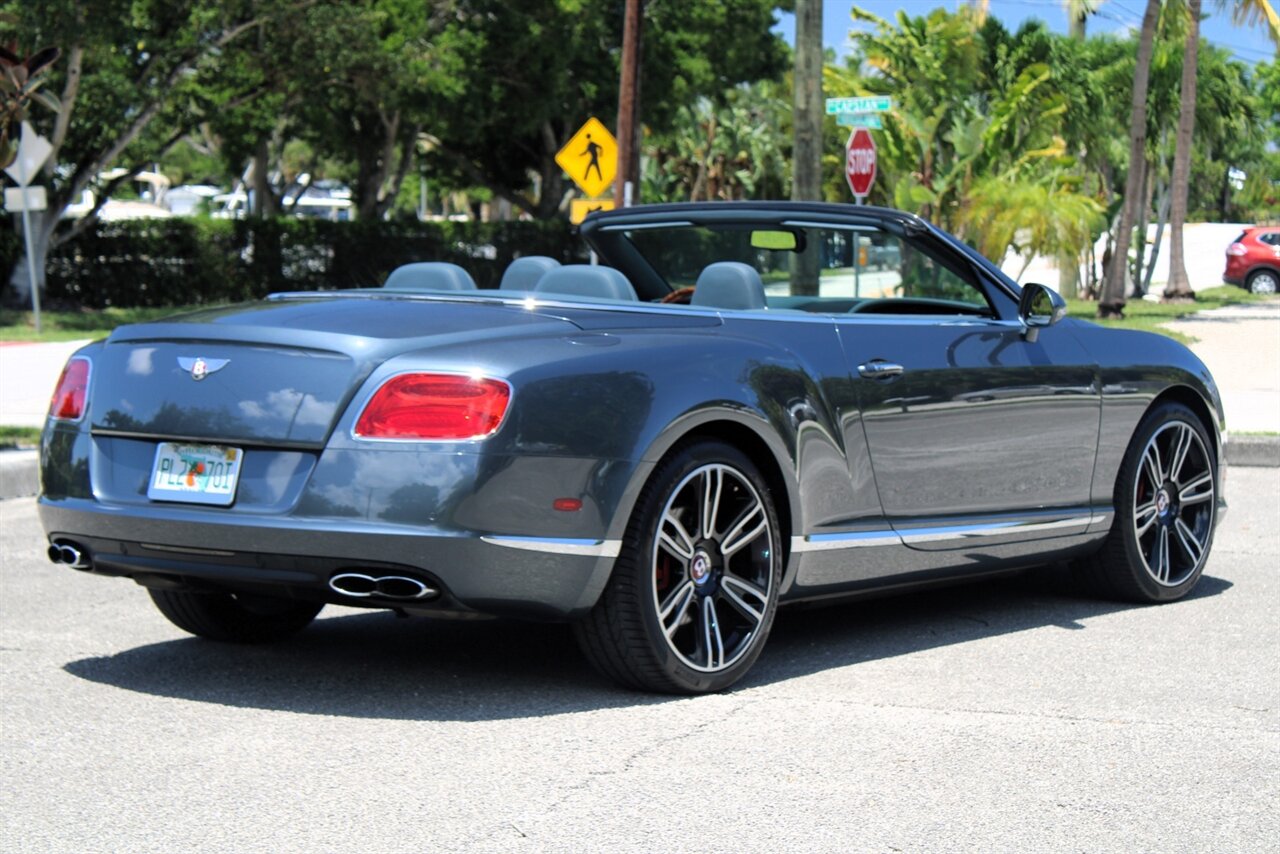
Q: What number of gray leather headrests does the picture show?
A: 4